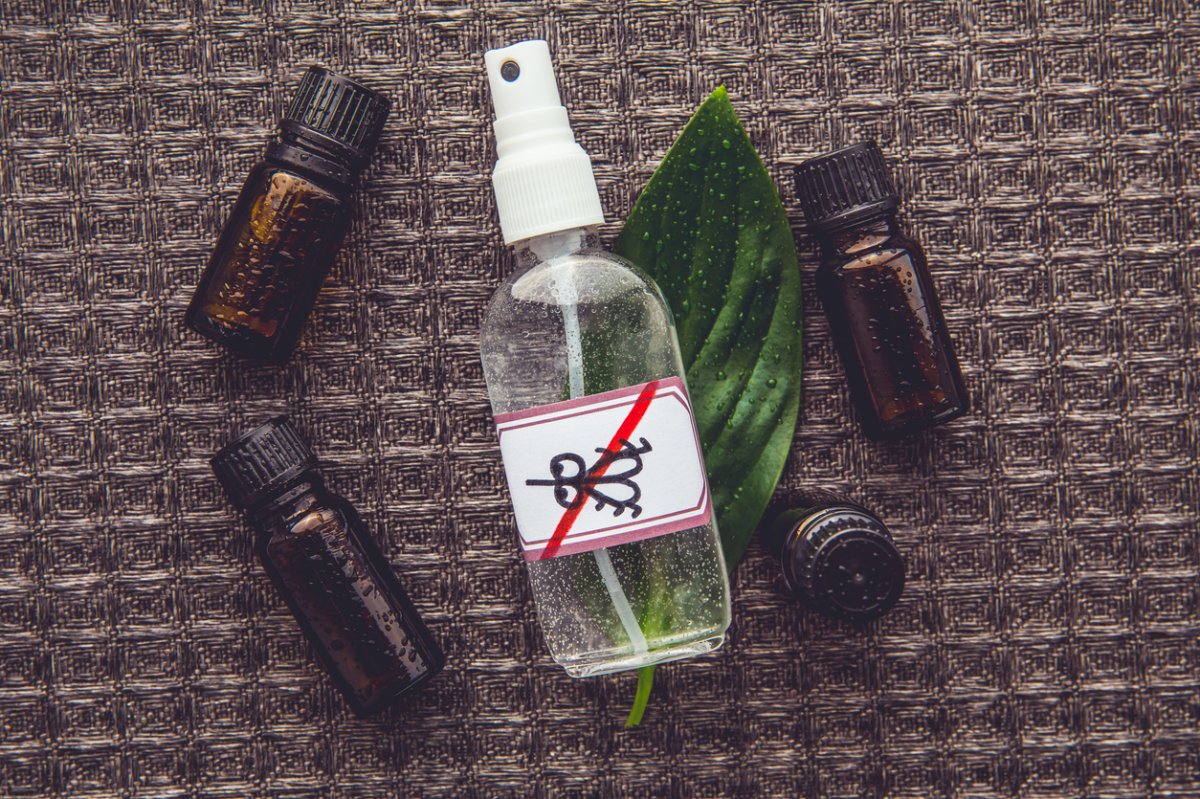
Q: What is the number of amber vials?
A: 4